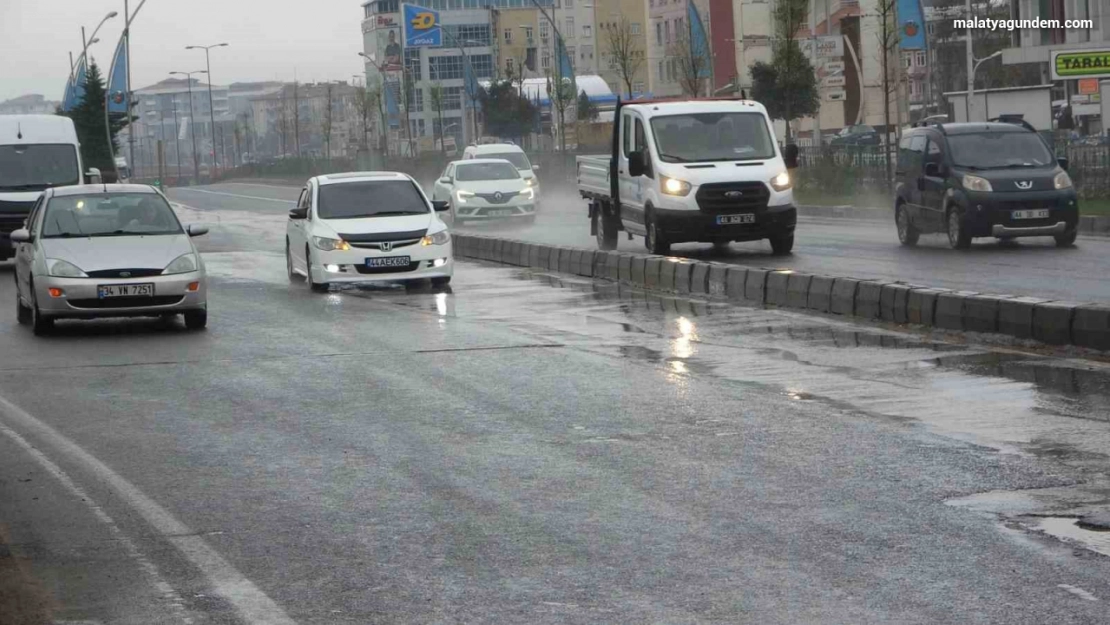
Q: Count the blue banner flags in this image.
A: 8